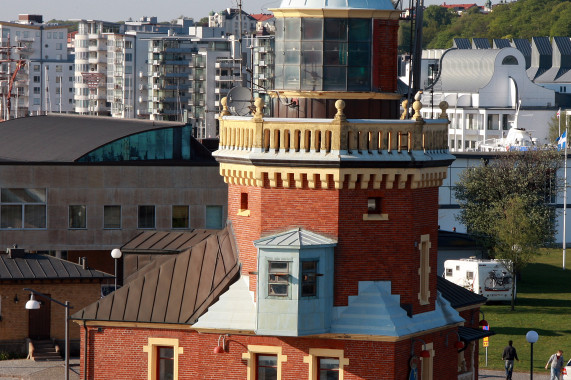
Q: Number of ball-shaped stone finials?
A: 6